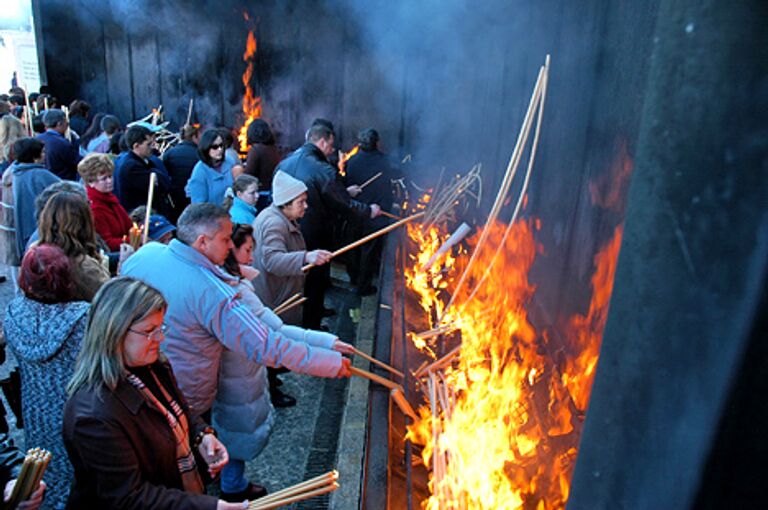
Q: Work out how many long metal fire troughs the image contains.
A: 1